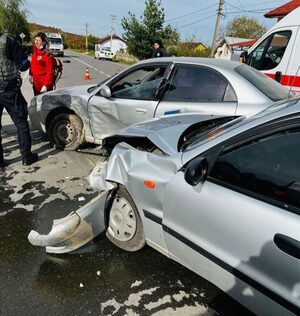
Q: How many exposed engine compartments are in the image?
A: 1